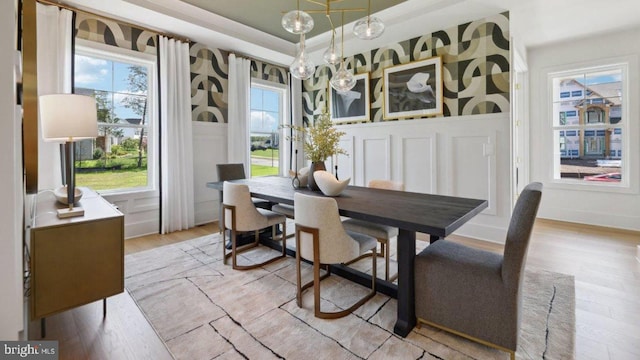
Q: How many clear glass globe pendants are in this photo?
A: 5